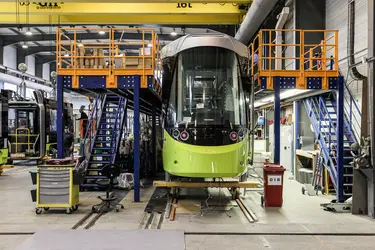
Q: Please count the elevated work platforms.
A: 2